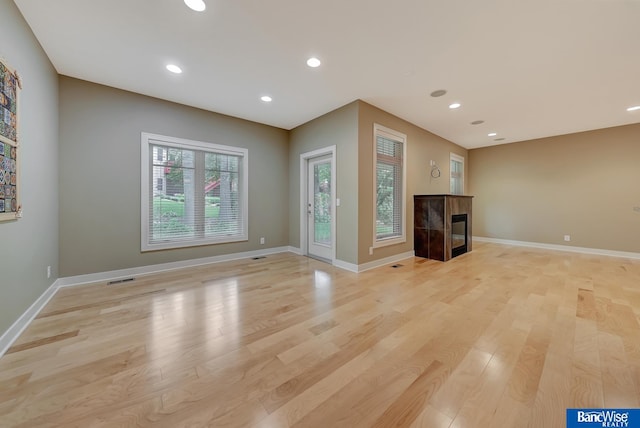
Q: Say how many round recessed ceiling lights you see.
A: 7